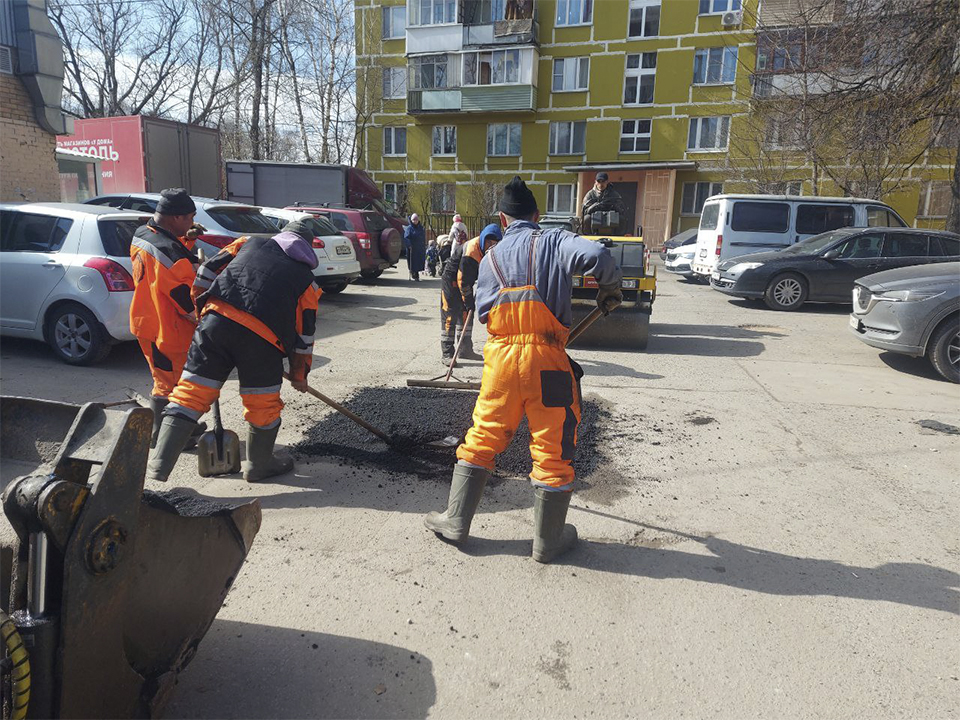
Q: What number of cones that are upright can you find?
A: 0